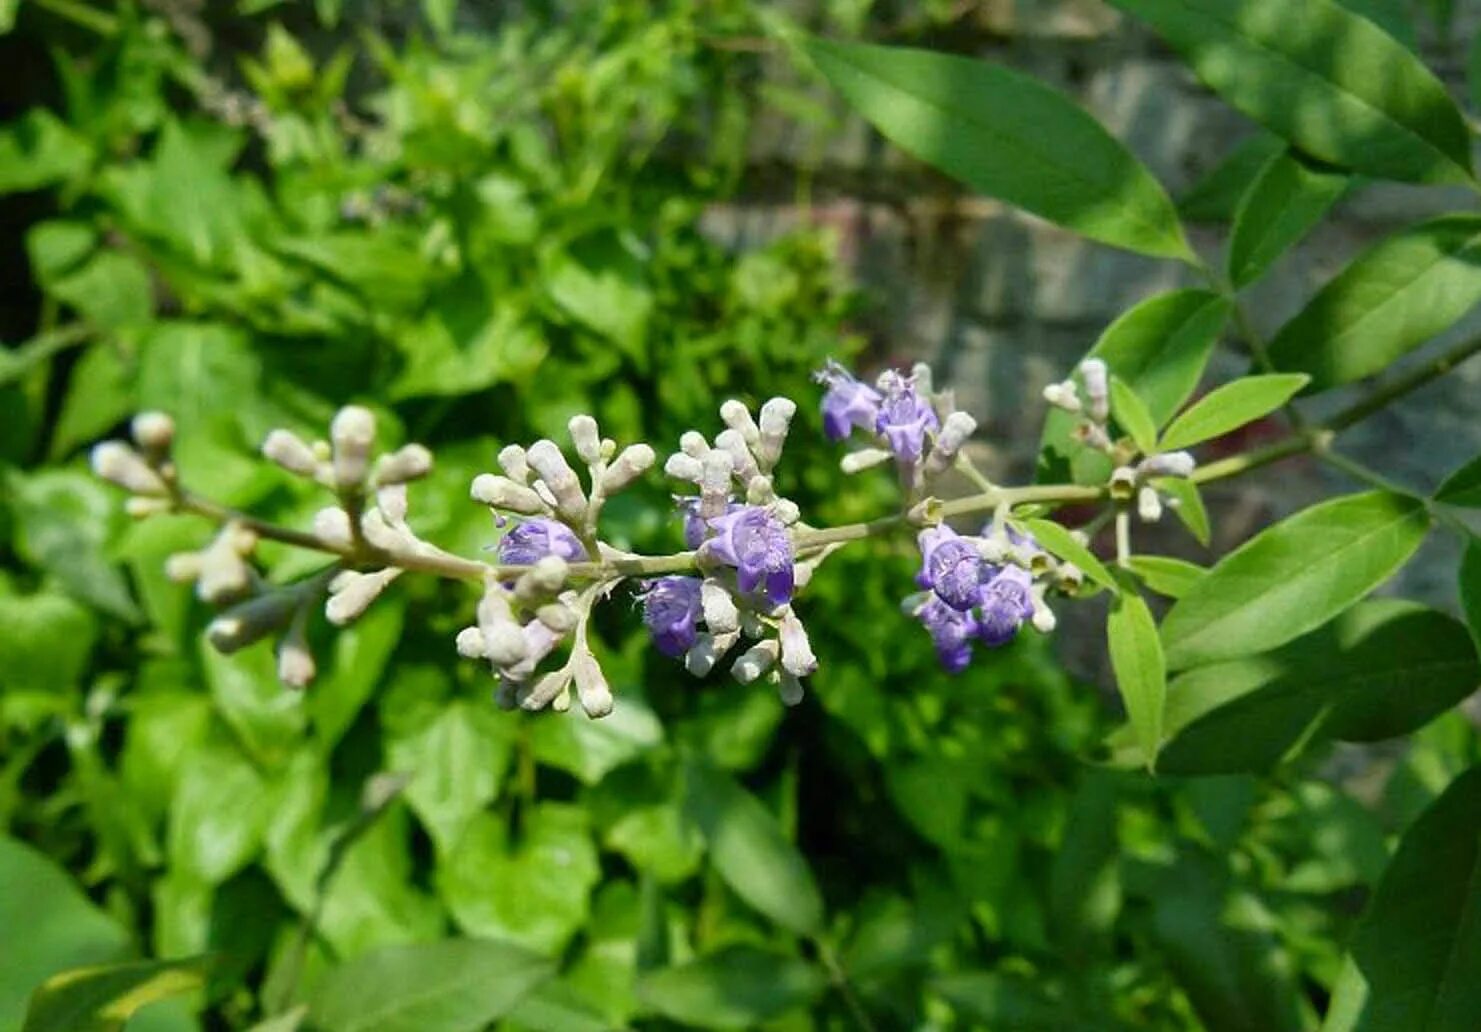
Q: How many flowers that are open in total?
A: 9